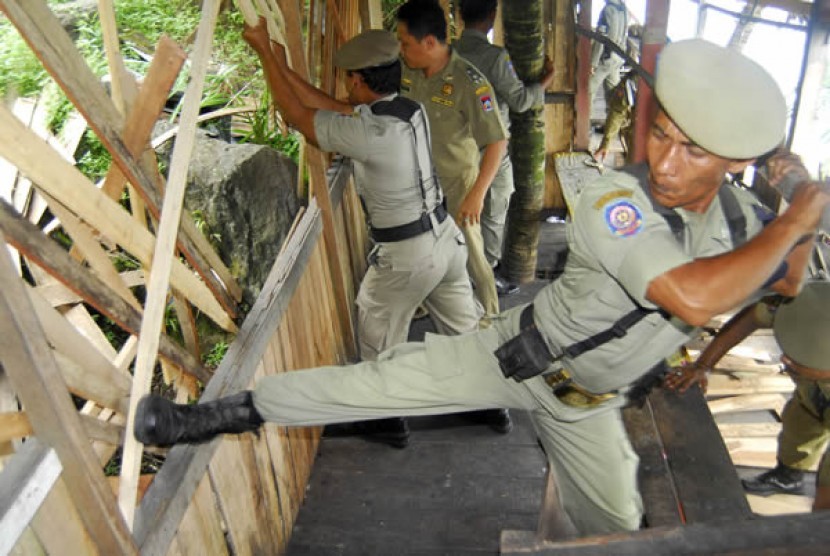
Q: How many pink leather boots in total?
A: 0